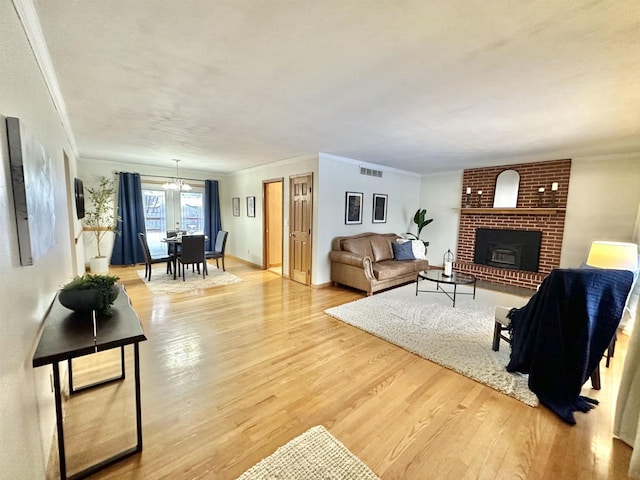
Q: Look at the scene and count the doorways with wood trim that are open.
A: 1